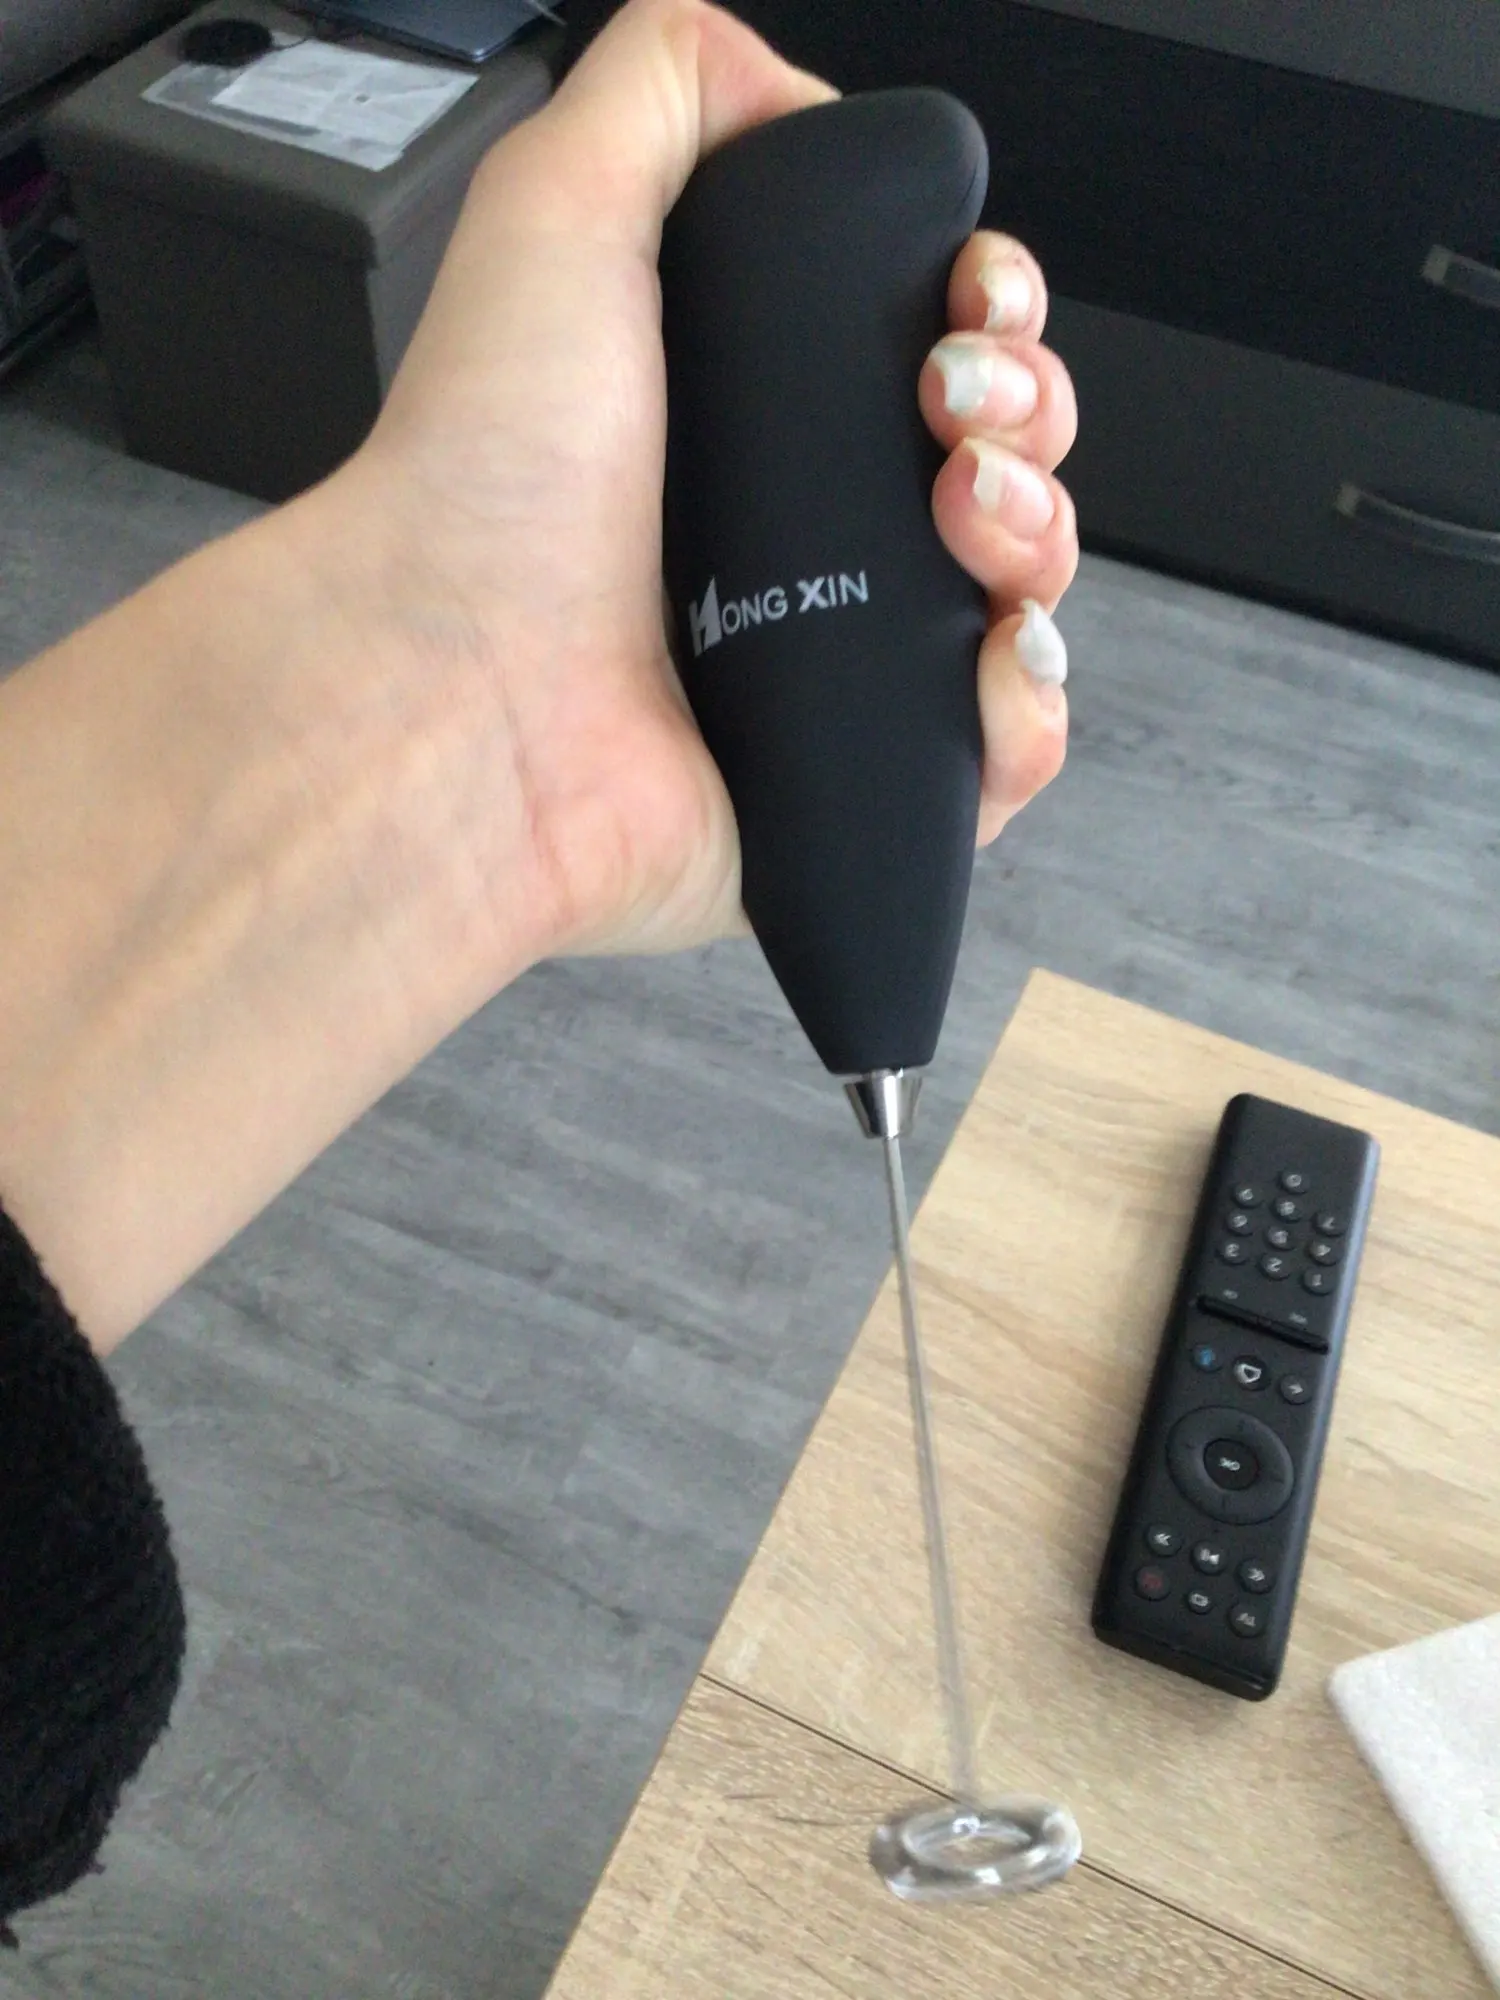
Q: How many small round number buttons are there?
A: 10